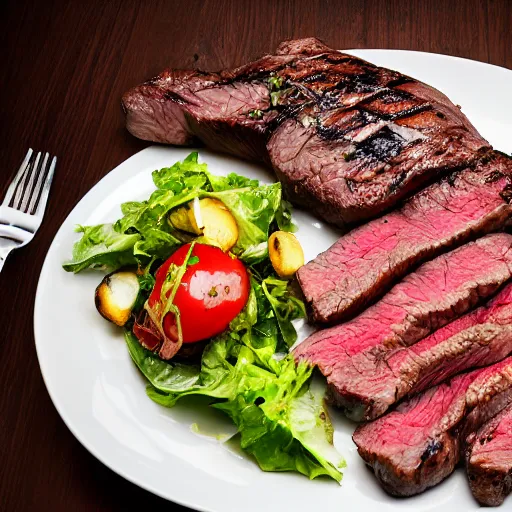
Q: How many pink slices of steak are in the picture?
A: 5